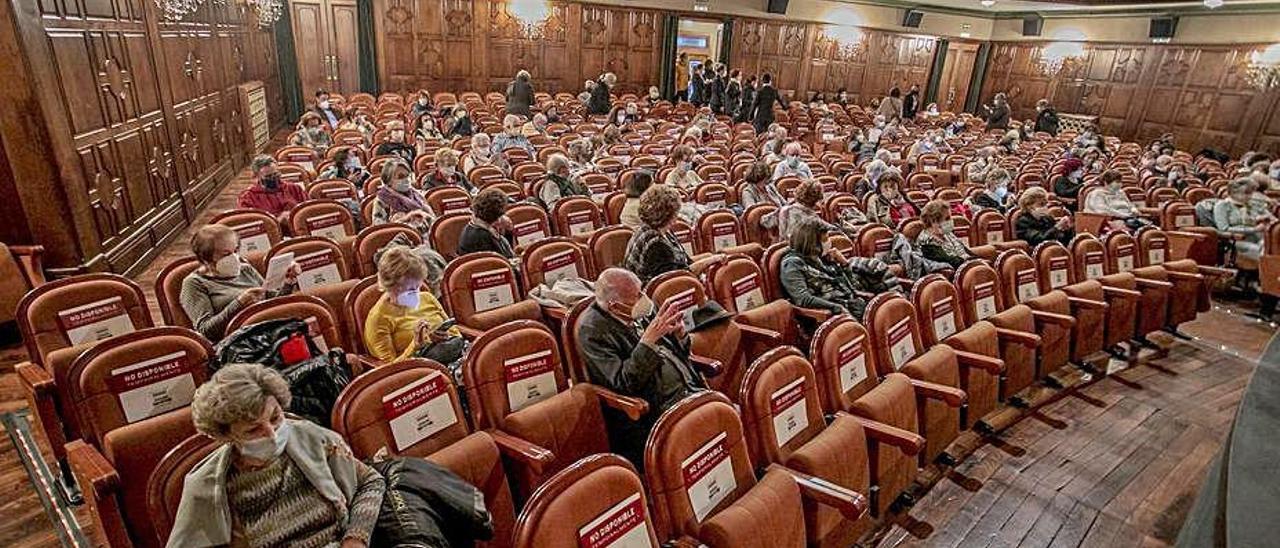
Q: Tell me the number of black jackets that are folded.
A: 2